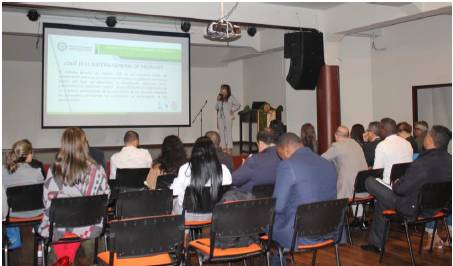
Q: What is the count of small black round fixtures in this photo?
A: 4